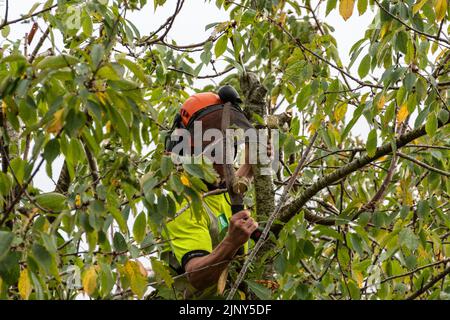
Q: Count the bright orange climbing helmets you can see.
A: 1